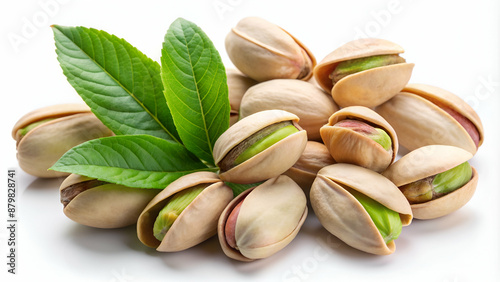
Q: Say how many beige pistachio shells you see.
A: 14